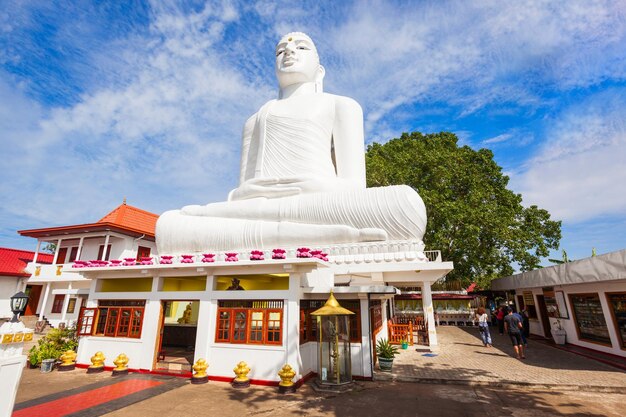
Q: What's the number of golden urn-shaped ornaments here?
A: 6